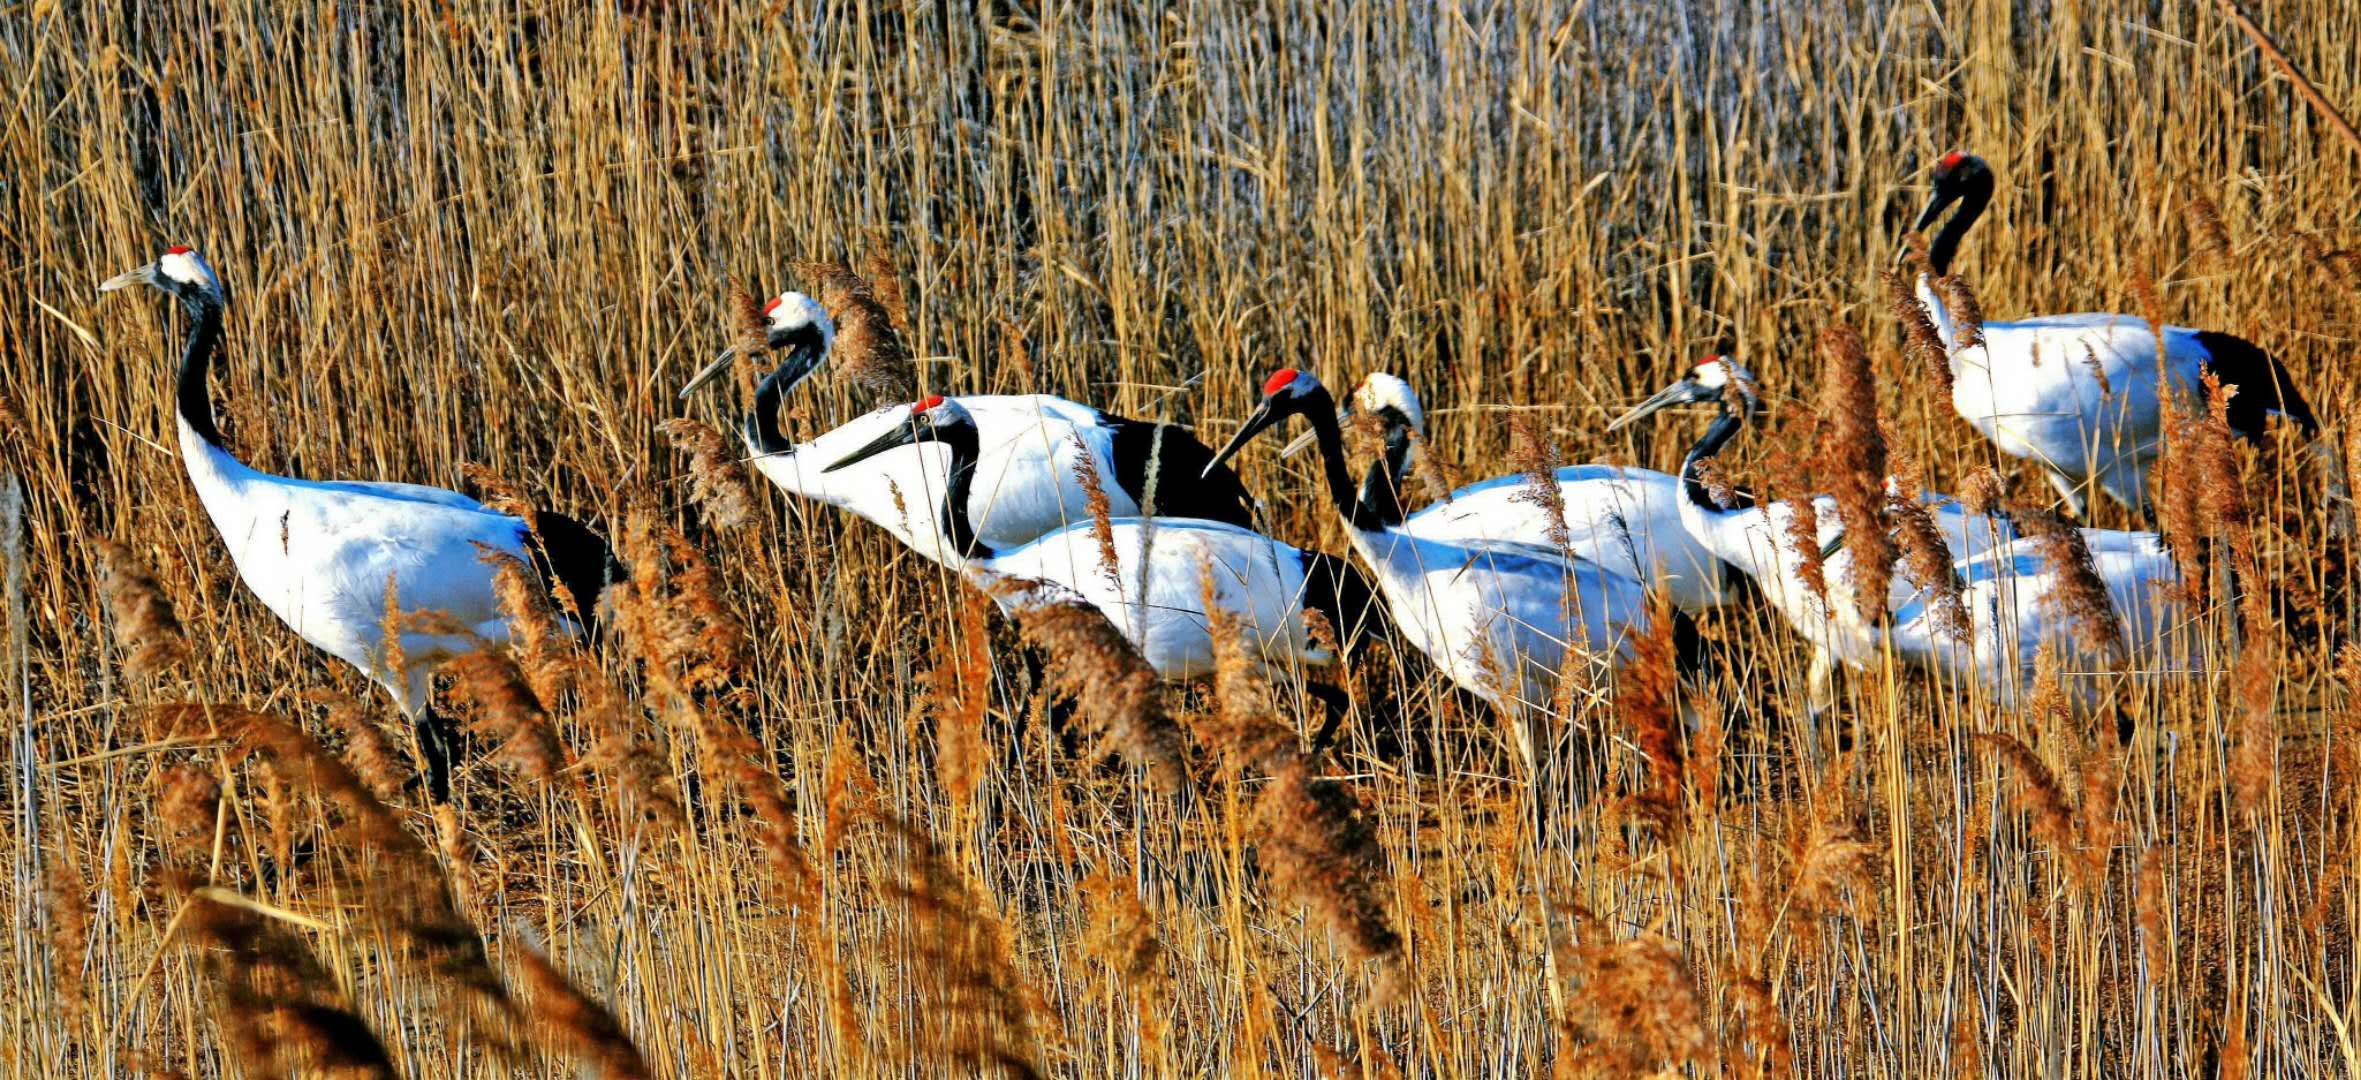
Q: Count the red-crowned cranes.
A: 8